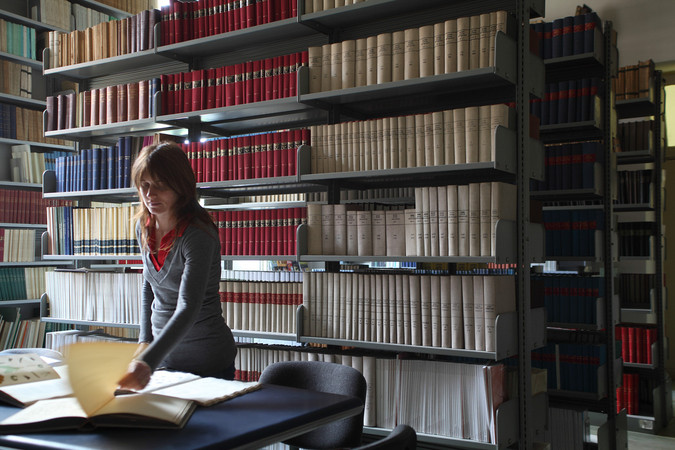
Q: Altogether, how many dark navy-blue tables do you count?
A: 1